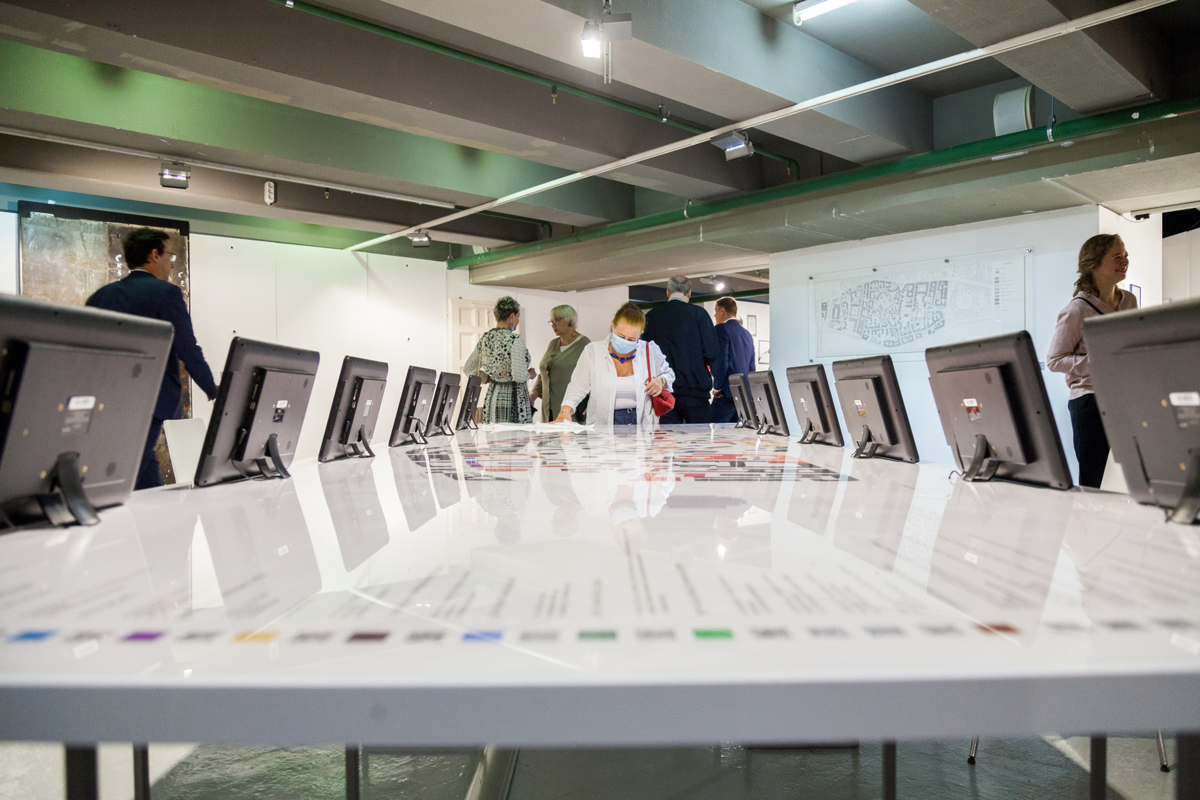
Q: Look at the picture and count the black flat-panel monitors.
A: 12